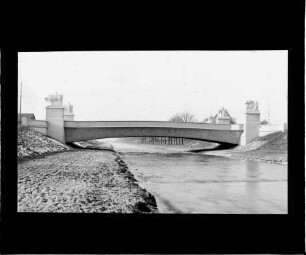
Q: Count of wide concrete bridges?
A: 1